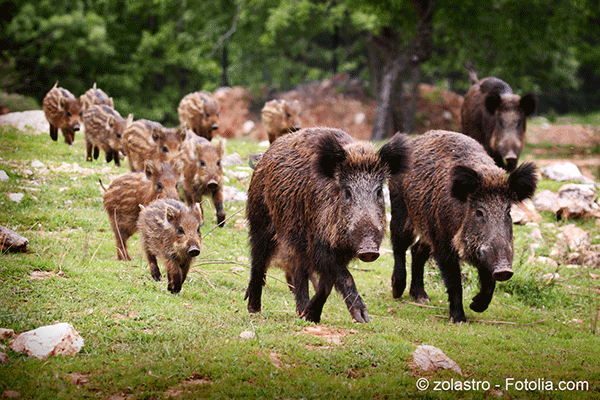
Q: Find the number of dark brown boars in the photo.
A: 3